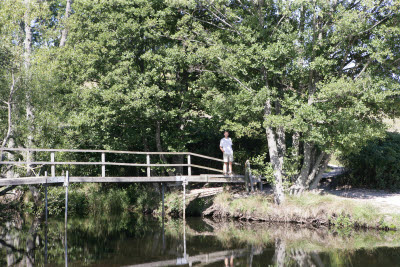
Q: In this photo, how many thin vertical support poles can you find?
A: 4